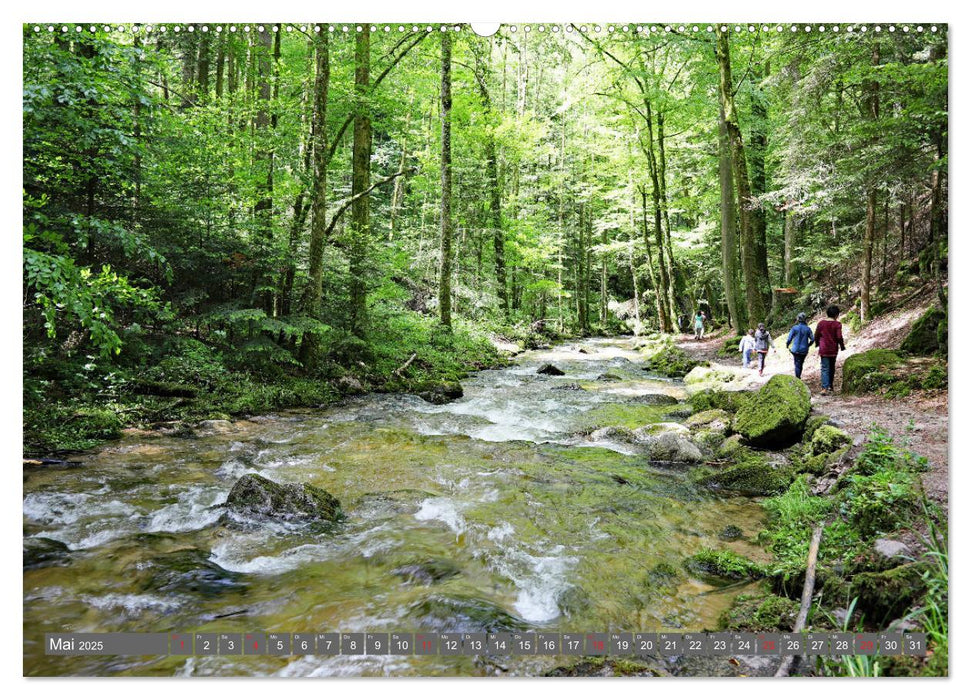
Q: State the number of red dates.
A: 6